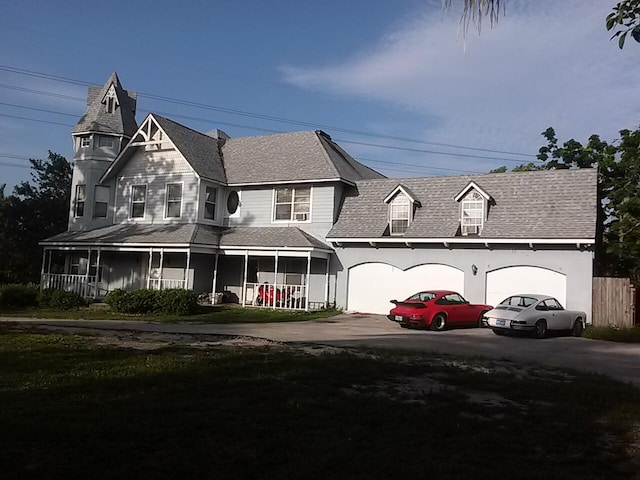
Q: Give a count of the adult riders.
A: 0